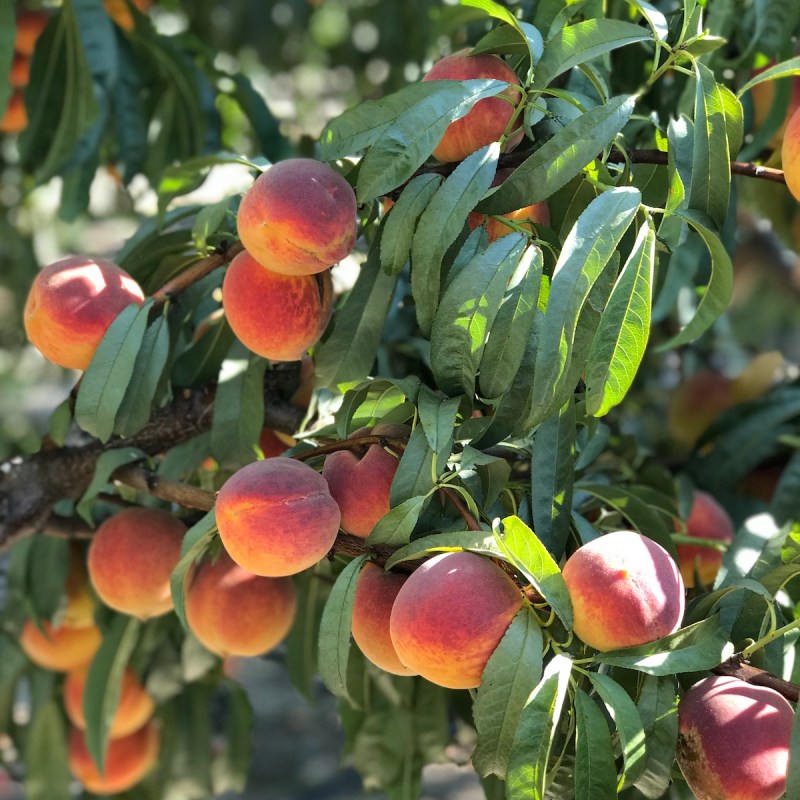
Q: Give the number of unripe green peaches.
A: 0